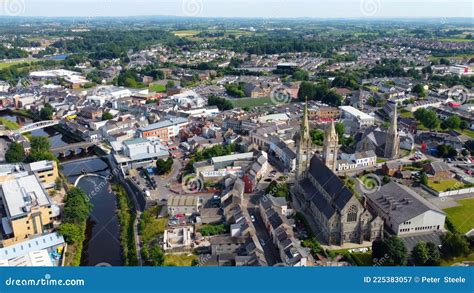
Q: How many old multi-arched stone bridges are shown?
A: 1